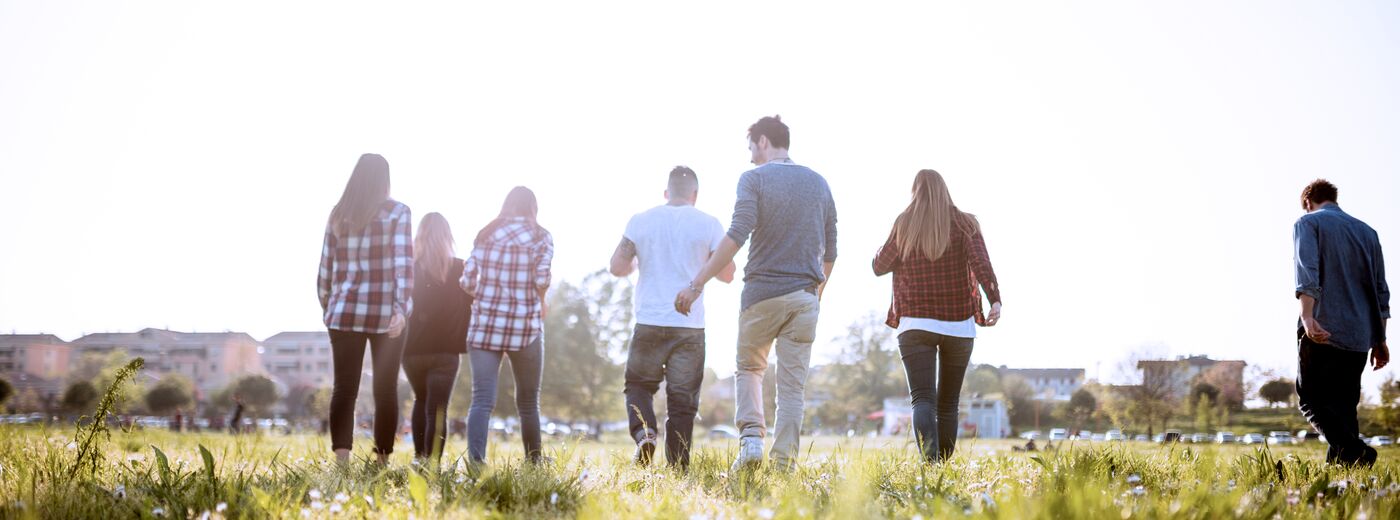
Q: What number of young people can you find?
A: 7